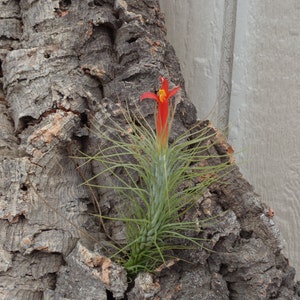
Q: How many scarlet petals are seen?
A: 3